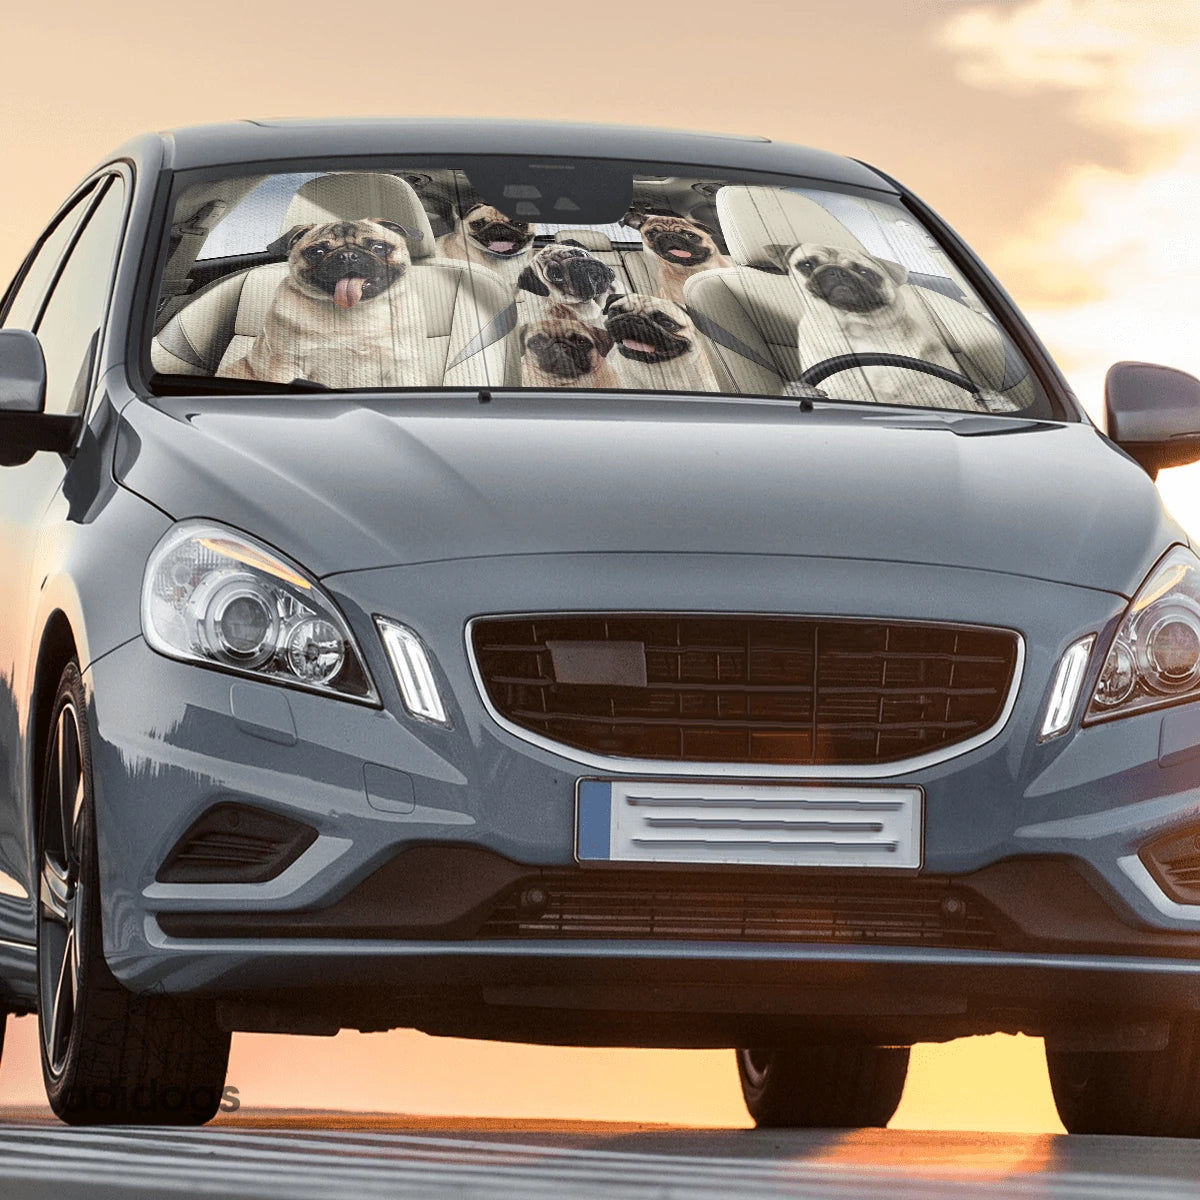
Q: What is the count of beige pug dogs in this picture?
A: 7